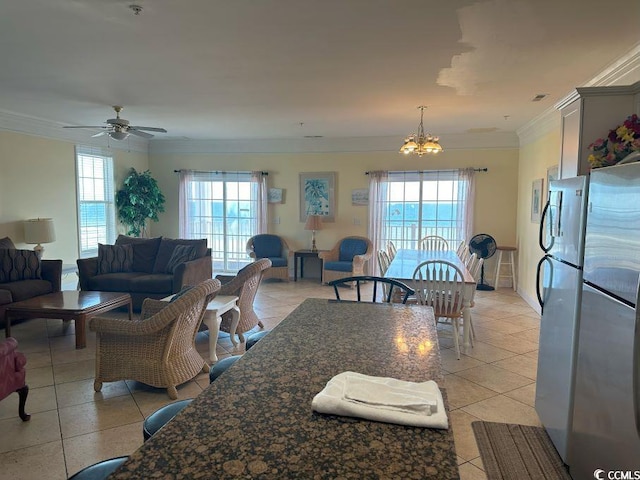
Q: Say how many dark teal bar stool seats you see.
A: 4